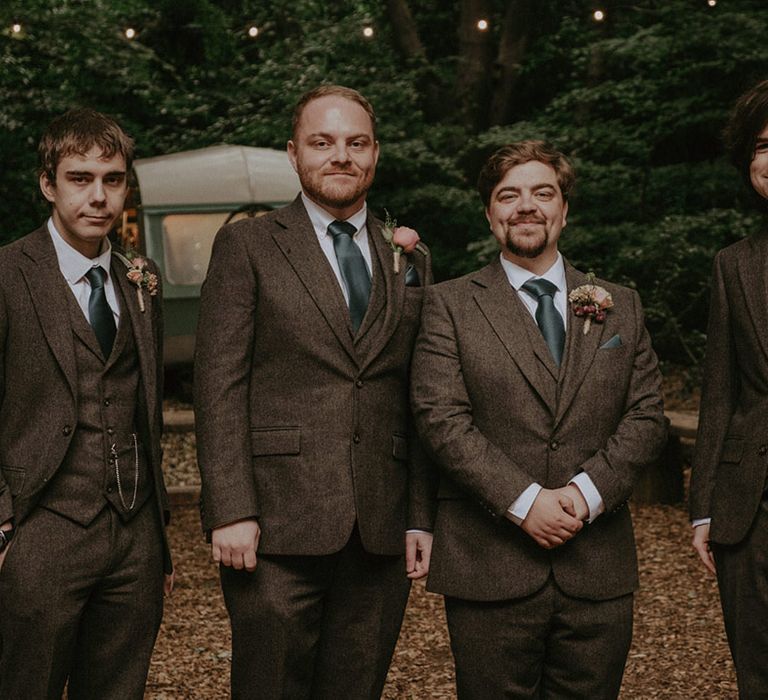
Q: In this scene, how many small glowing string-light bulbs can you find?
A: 7